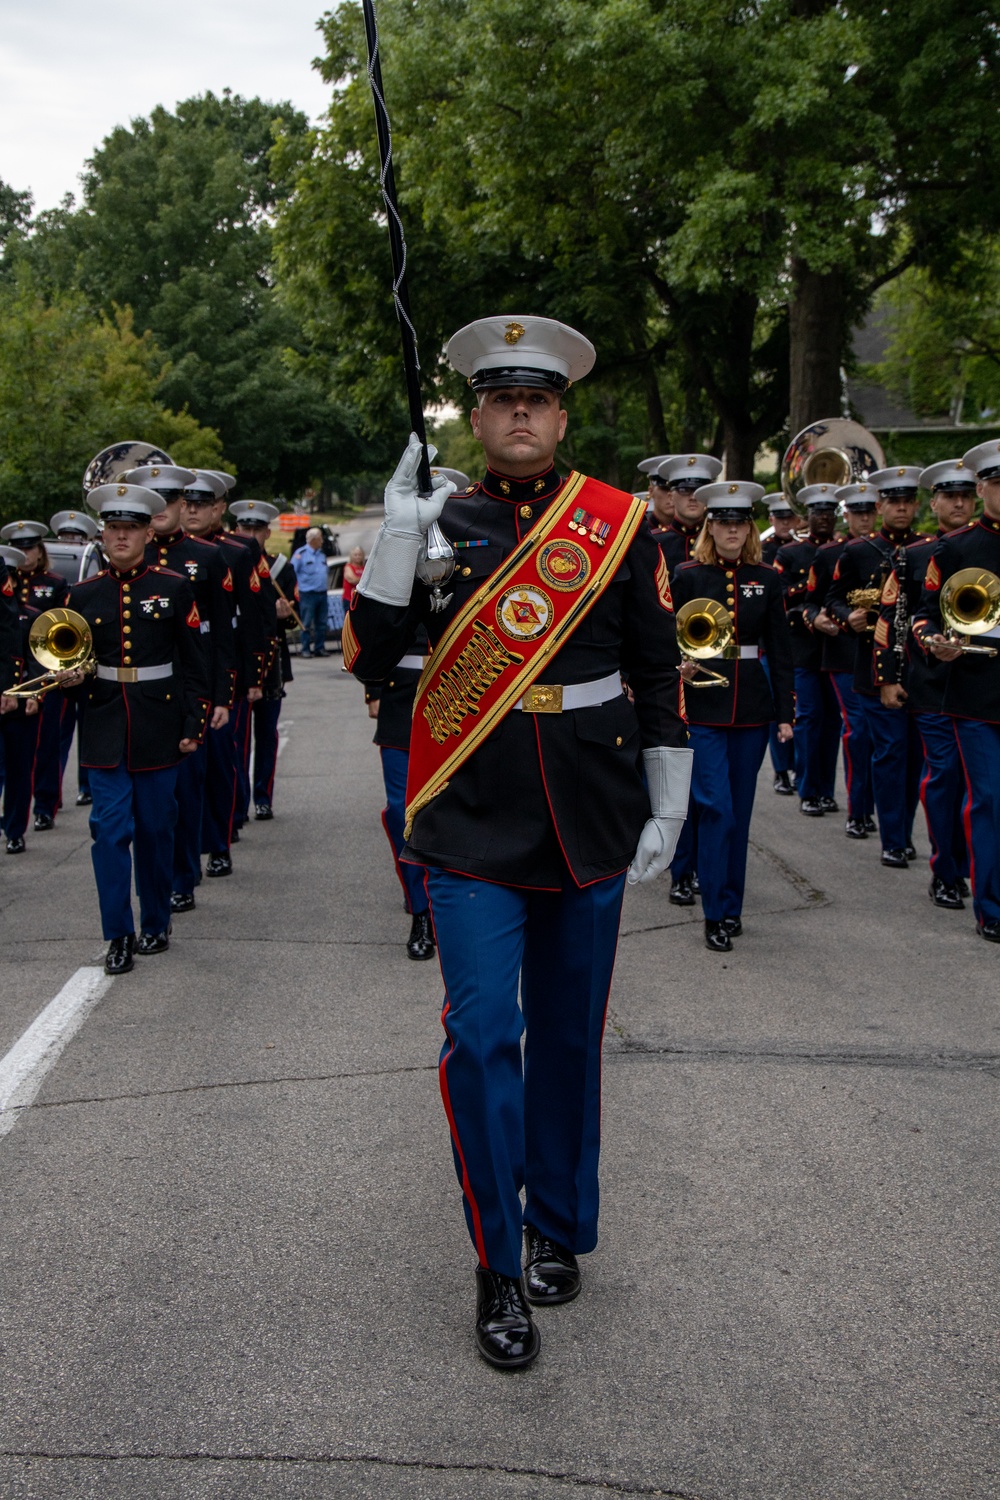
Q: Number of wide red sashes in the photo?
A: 1